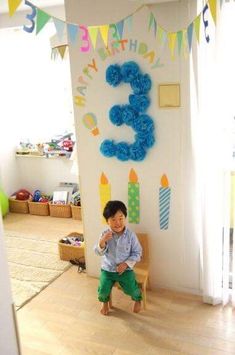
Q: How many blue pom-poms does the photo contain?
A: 11